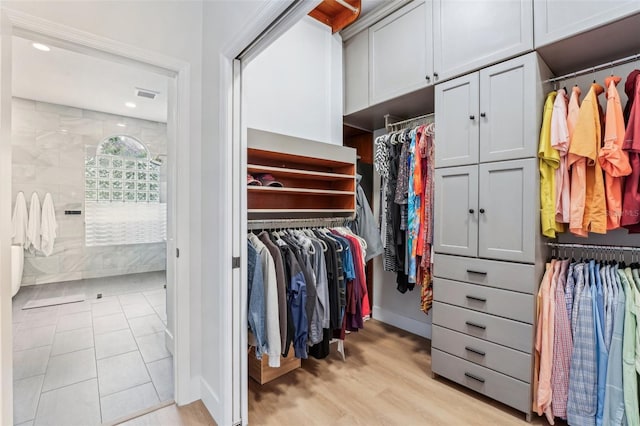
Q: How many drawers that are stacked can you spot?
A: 5